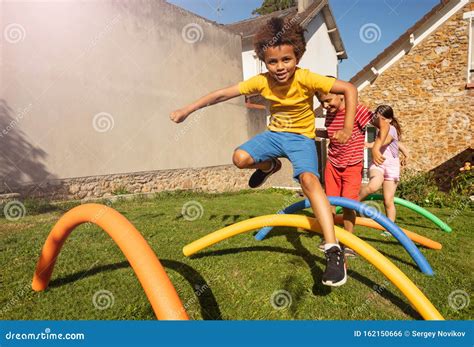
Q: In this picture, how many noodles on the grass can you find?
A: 5